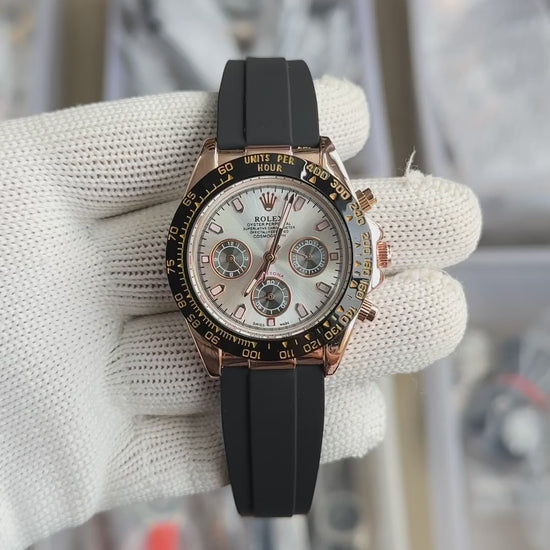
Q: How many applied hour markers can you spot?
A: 11